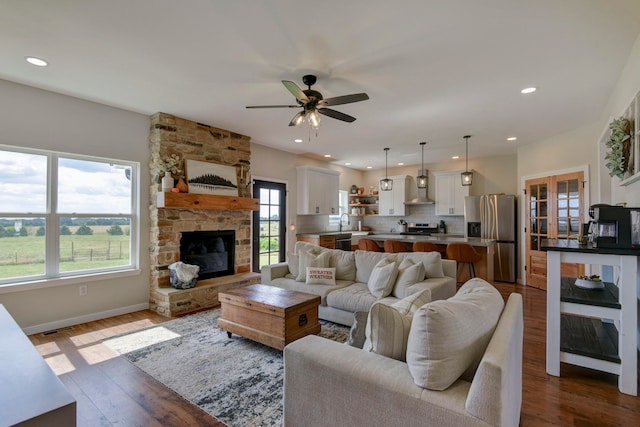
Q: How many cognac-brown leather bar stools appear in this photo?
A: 4